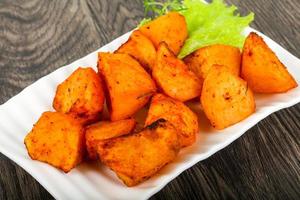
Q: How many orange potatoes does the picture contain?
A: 12